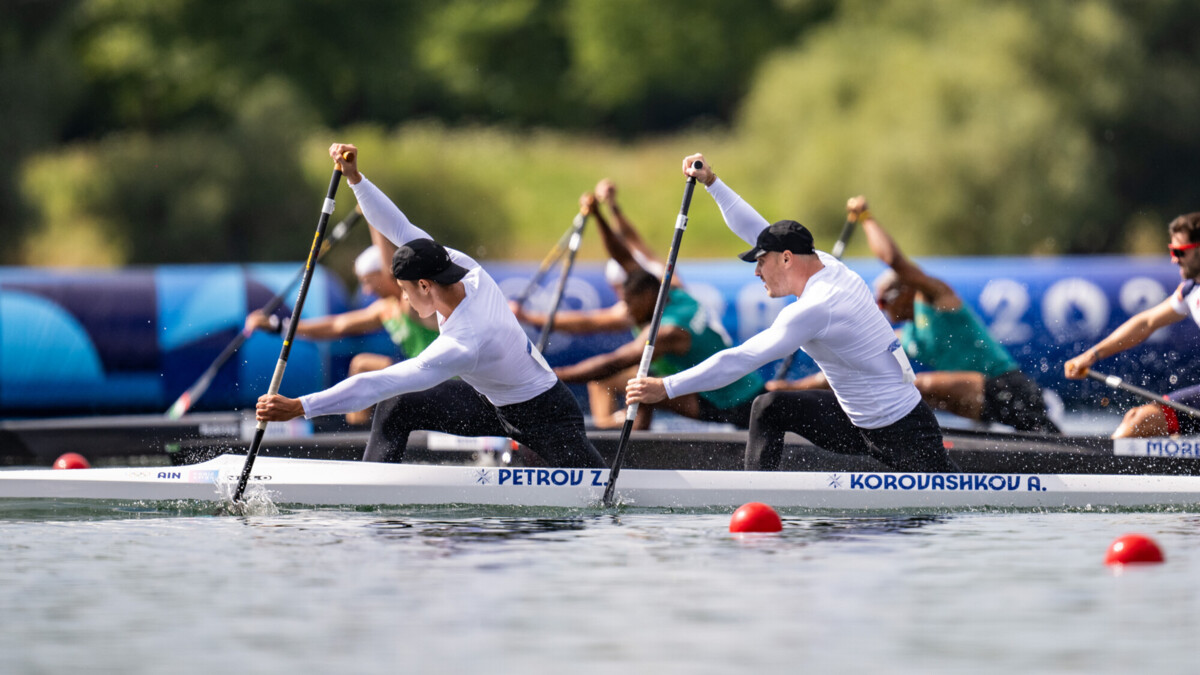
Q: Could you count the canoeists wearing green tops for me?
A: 3